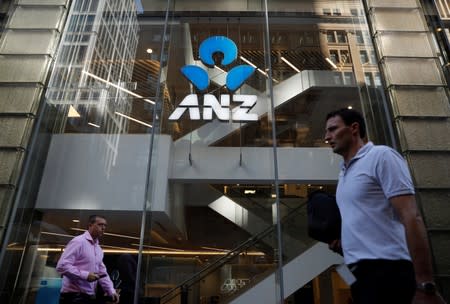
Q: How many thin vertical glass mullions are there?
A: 2